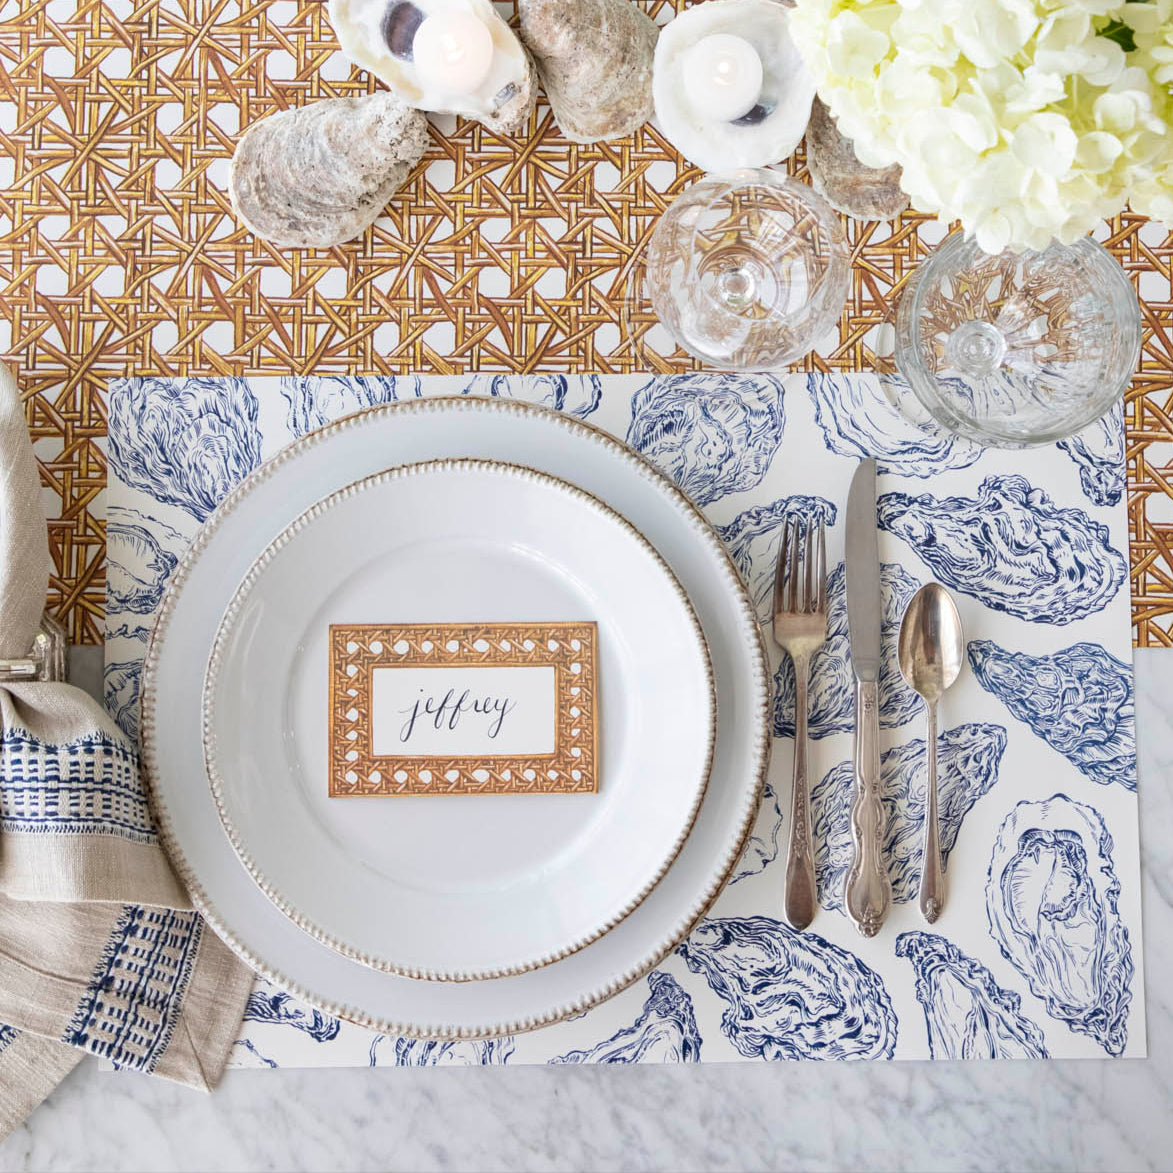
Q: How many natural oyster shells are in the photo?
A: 5